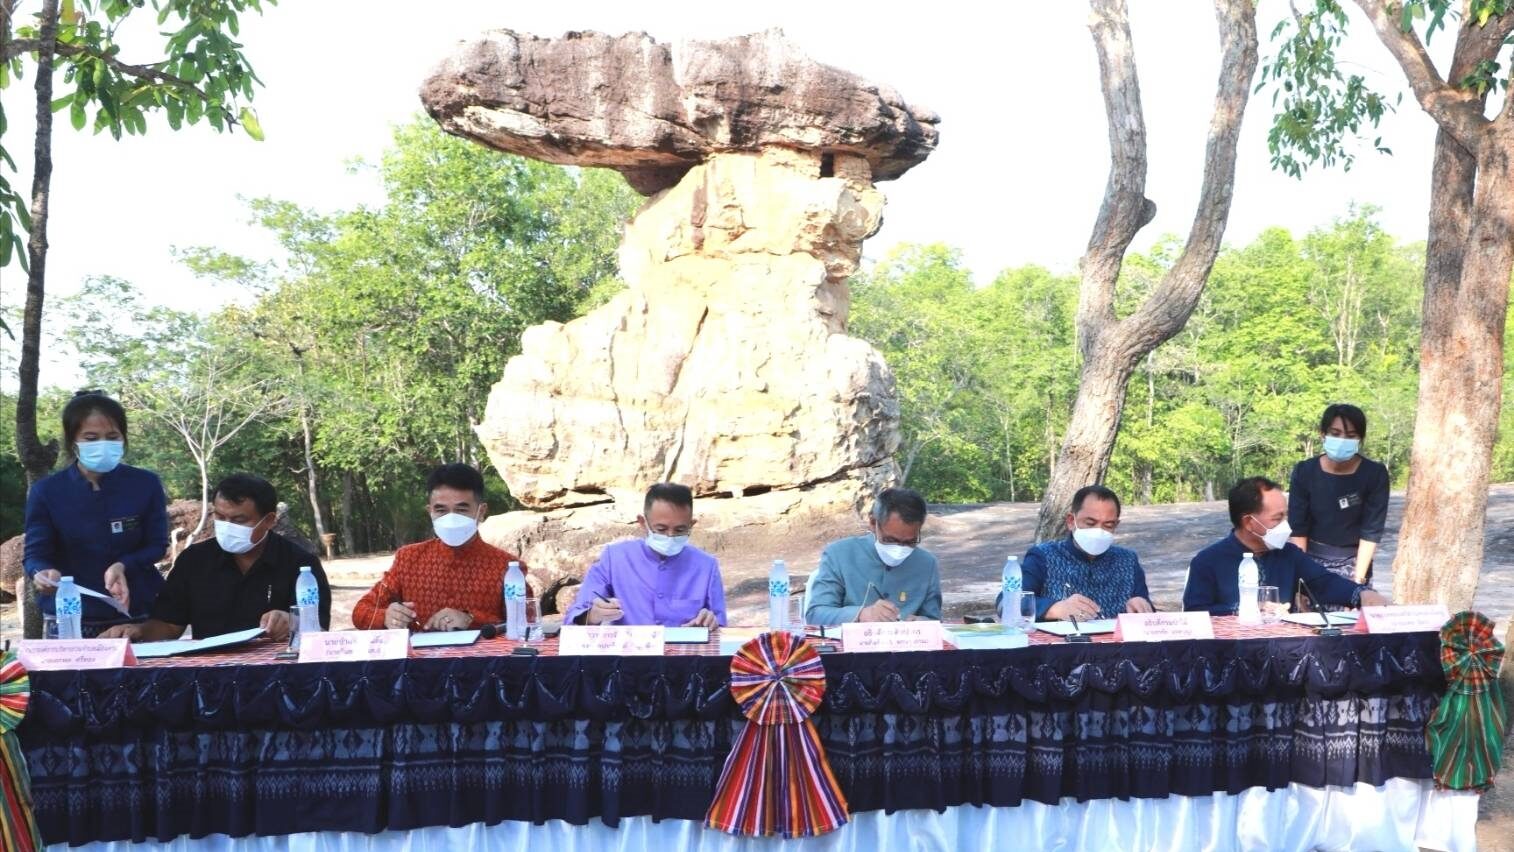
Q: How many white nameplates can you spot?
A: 6